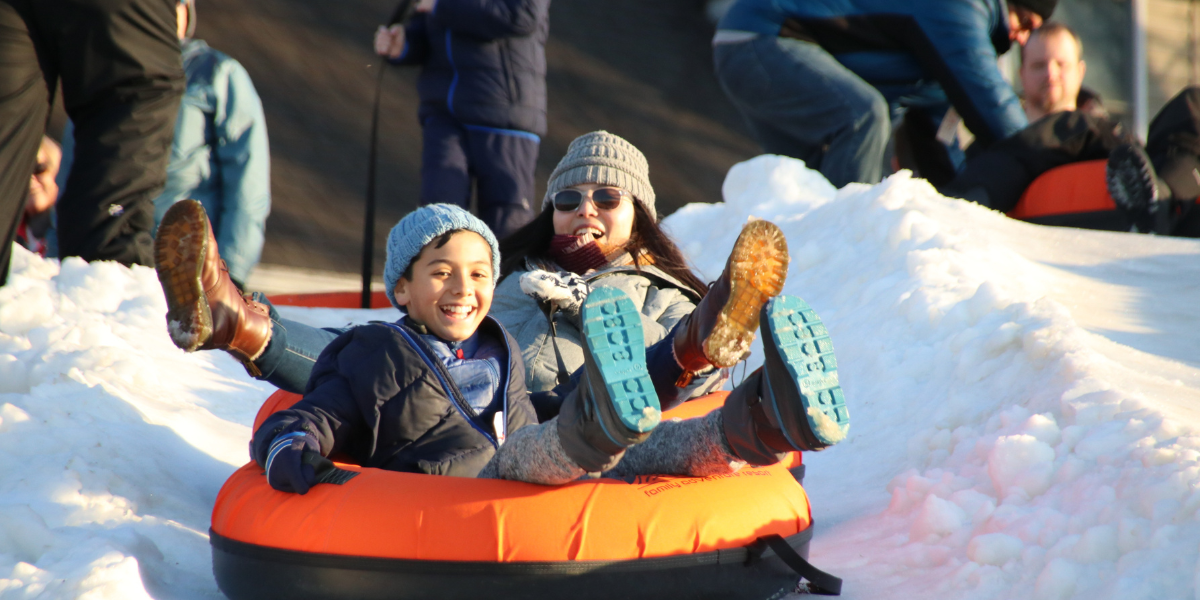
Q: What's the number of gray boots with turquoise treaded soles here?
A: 2